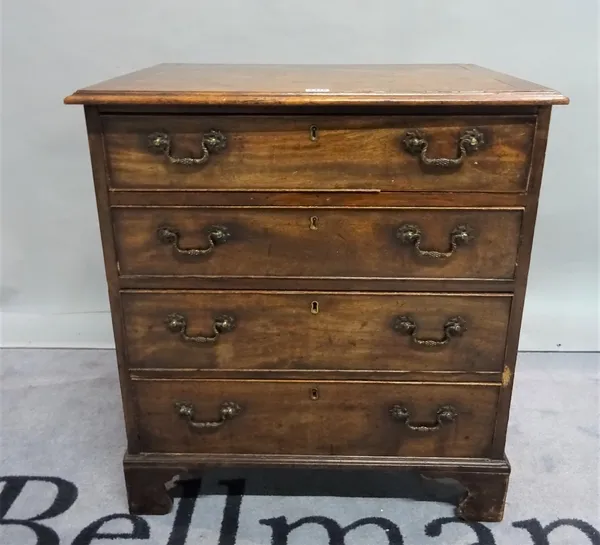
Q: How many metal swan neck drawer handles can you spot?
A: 8